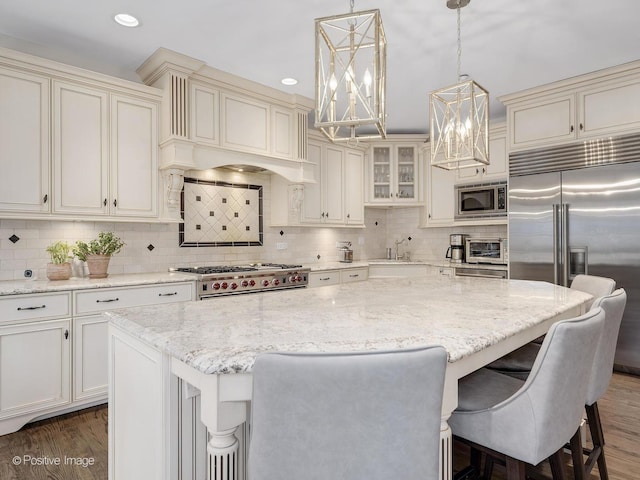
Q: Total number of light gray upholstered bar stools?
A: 4